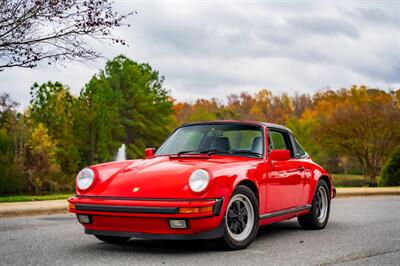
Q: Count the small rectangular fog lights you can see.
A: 2